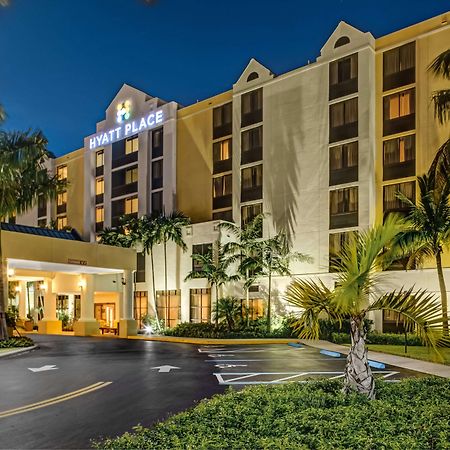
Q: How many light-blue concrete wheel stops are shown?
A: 3